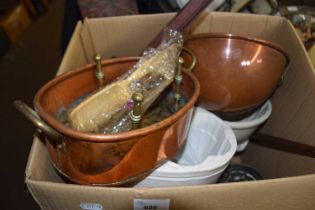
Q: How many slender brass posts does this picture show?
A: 3